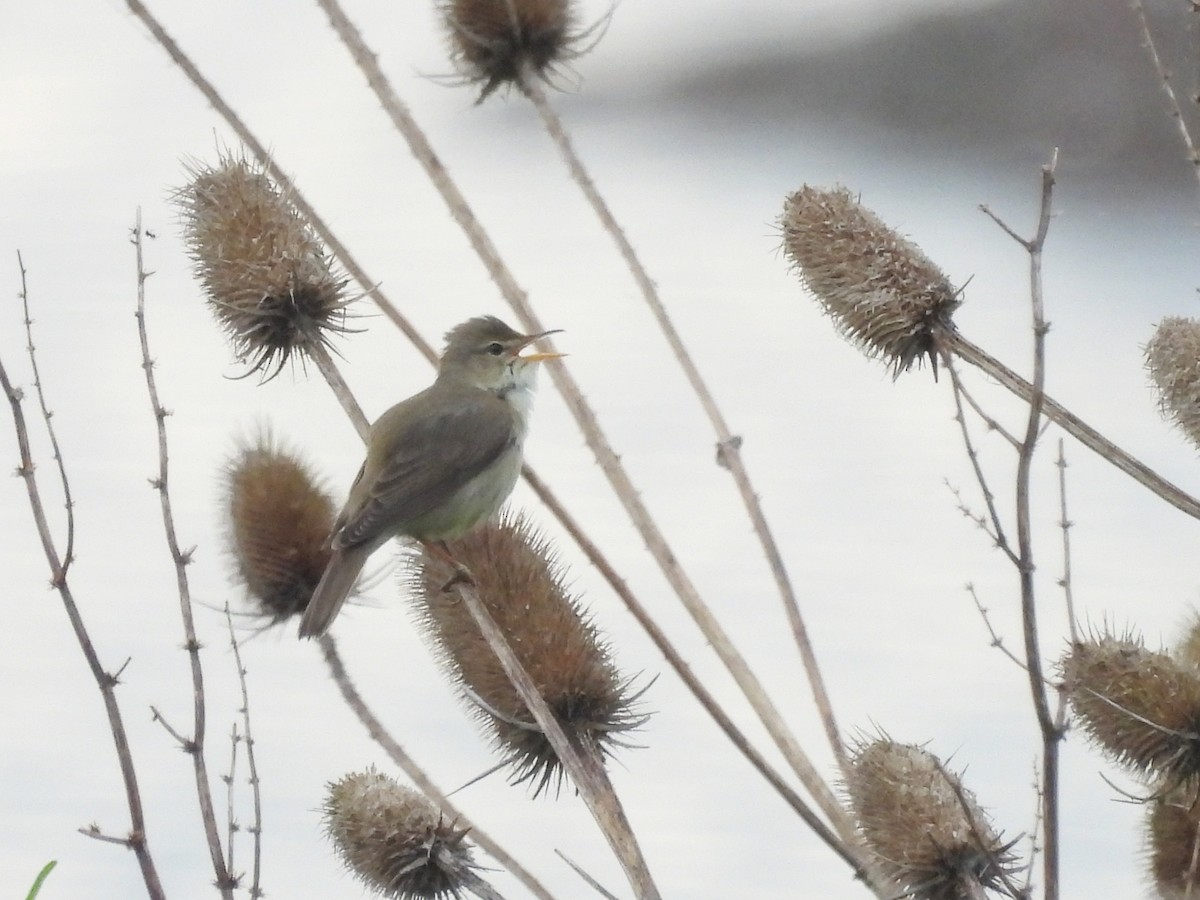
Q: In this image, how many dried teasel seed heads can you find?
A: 11